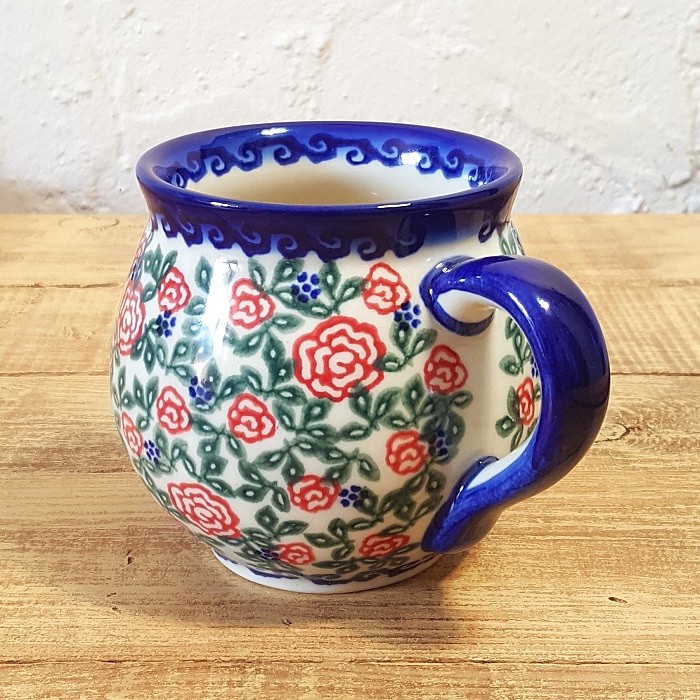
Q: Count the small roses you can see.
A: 12